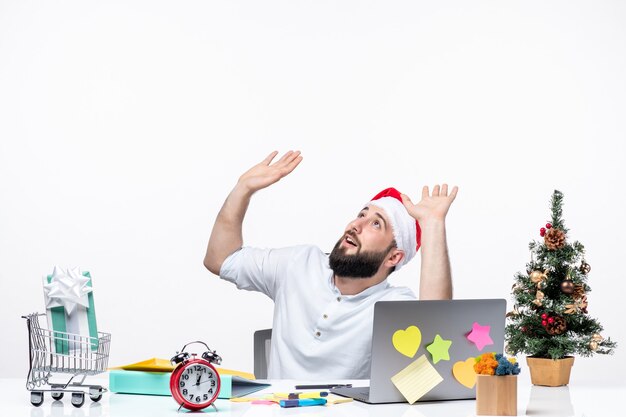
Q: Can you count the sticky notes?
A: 5